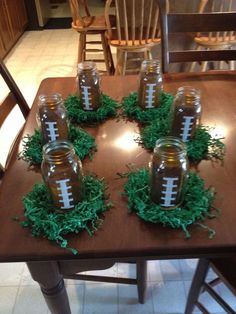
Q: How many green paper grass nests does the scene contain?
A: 6